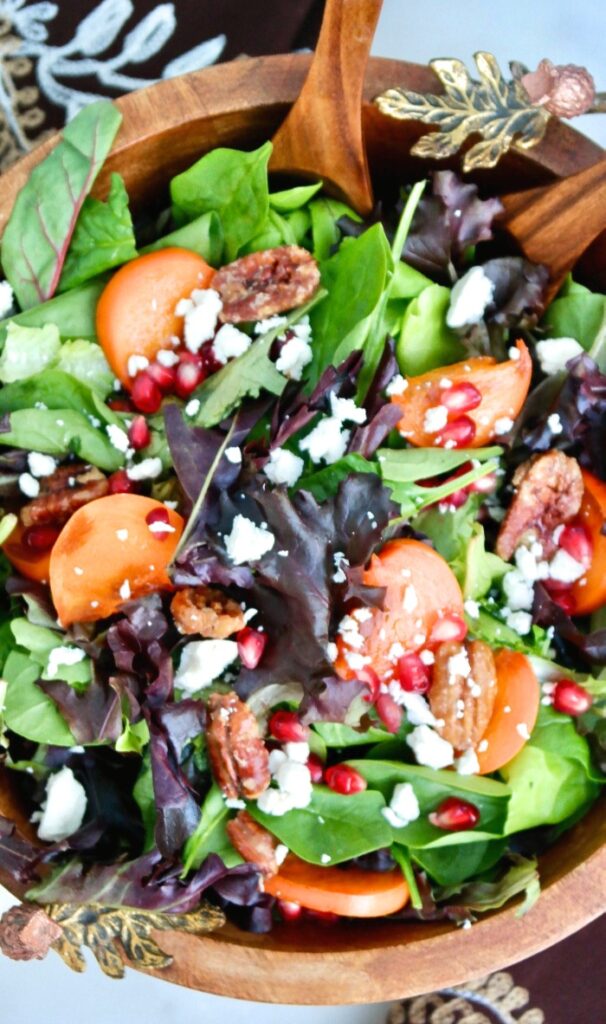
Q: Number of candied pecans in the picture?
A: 7